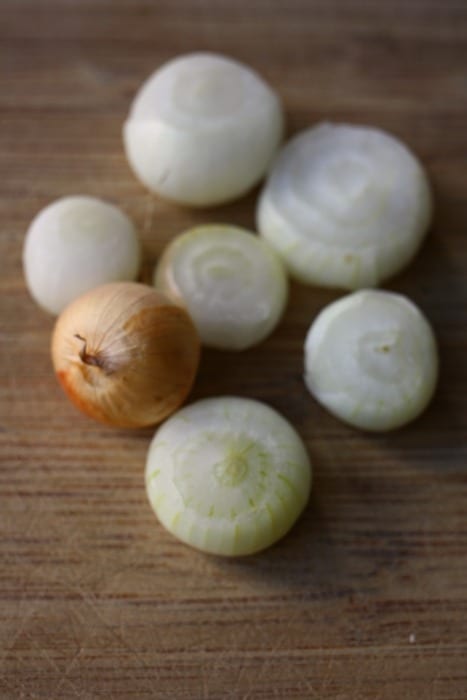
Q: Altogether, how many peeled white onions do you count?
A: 6